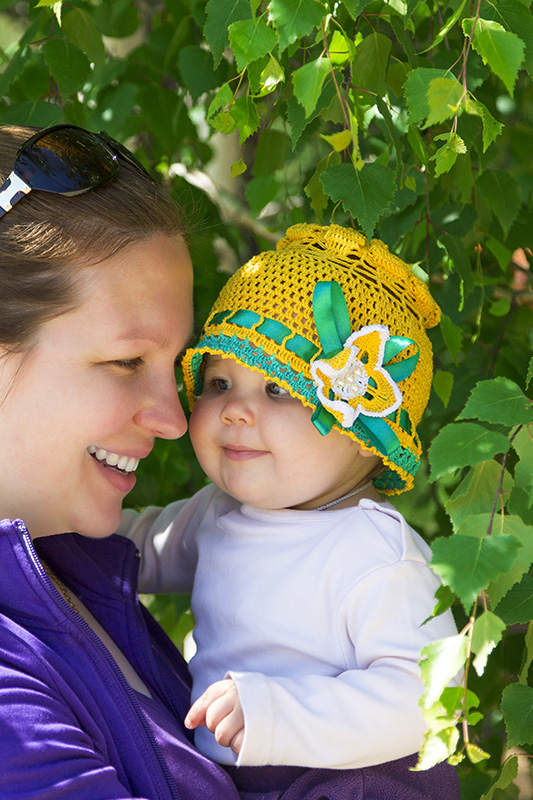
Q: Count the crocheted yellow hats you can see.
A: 1